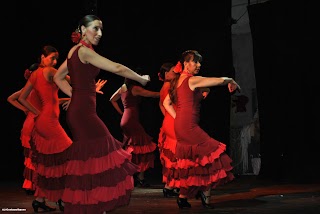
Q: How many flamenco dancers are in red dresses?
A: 6